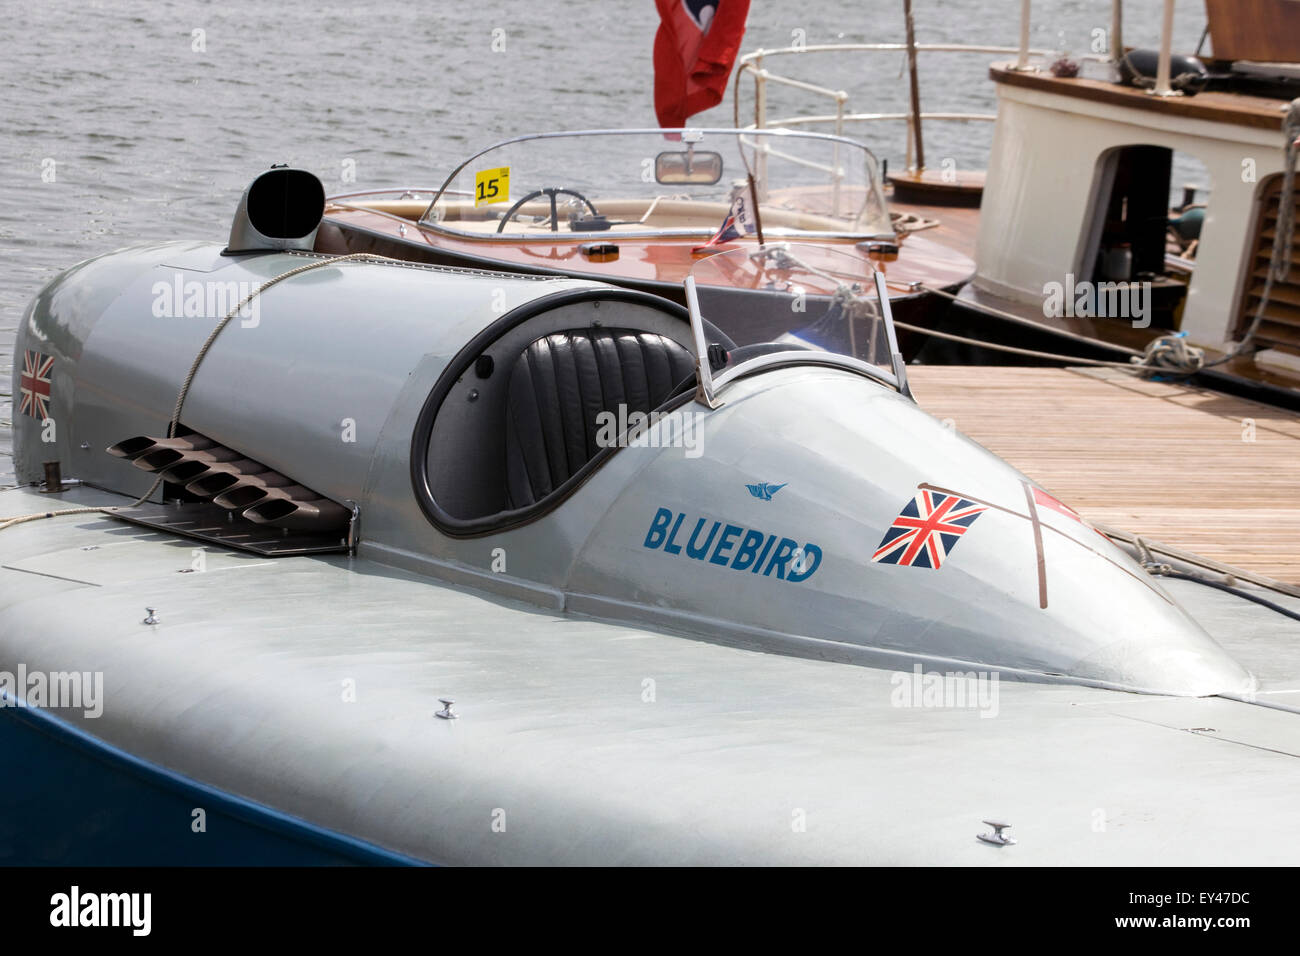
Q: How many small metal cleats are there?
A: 3